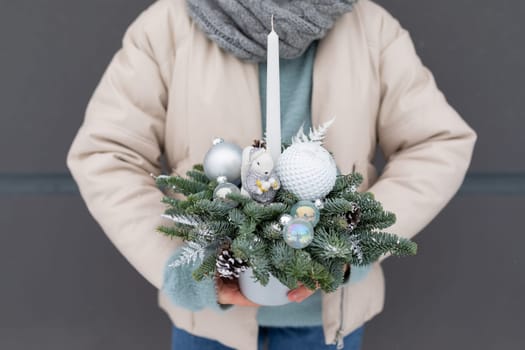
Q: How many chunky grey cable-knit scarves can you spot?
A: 1